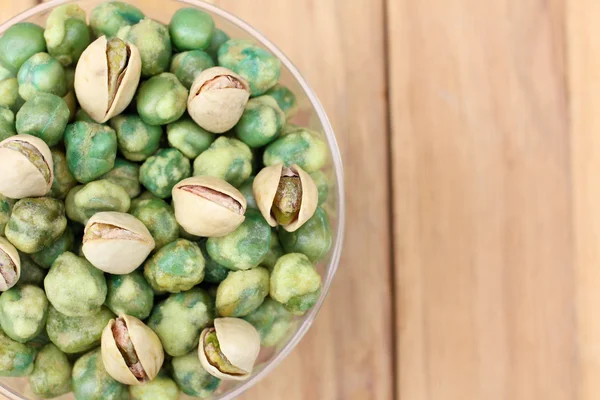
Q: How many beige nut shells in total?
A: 9